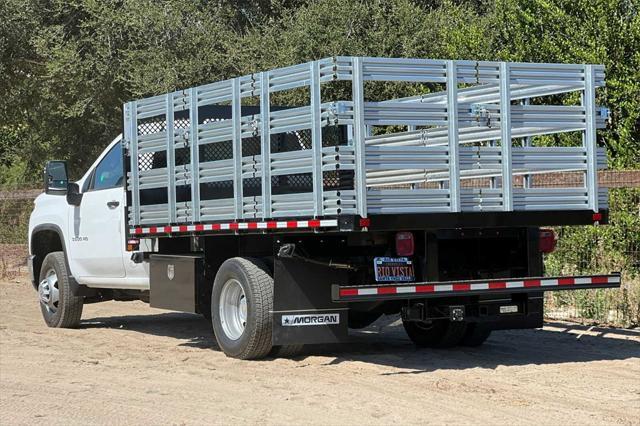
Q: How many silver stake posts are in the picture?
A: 10